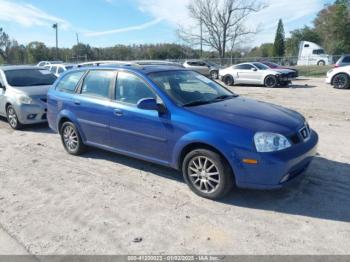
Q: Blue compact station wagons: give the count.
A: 1